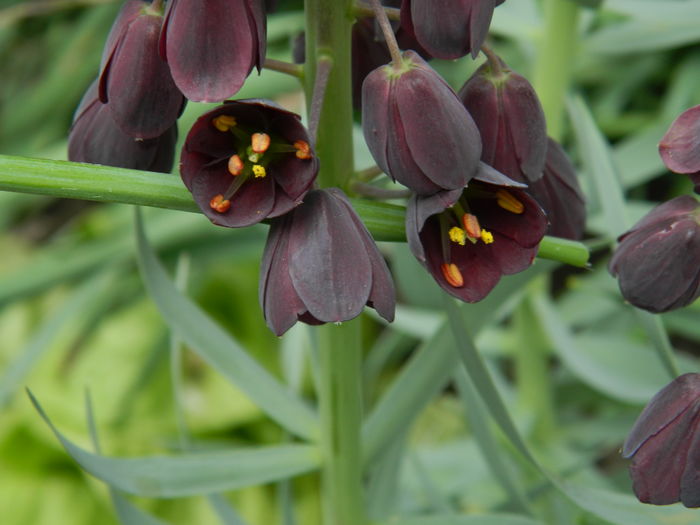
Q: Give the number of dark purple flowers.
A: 14